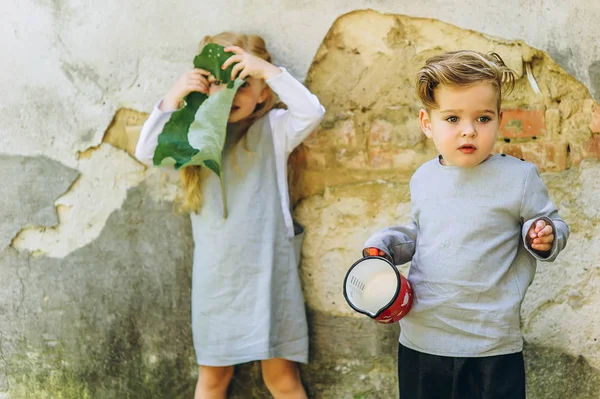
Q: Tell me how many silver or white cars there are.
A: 0